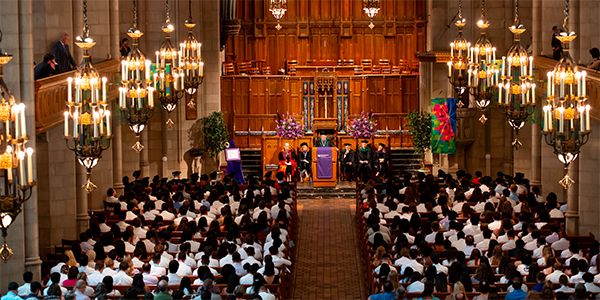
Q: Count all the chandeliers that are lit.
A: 11